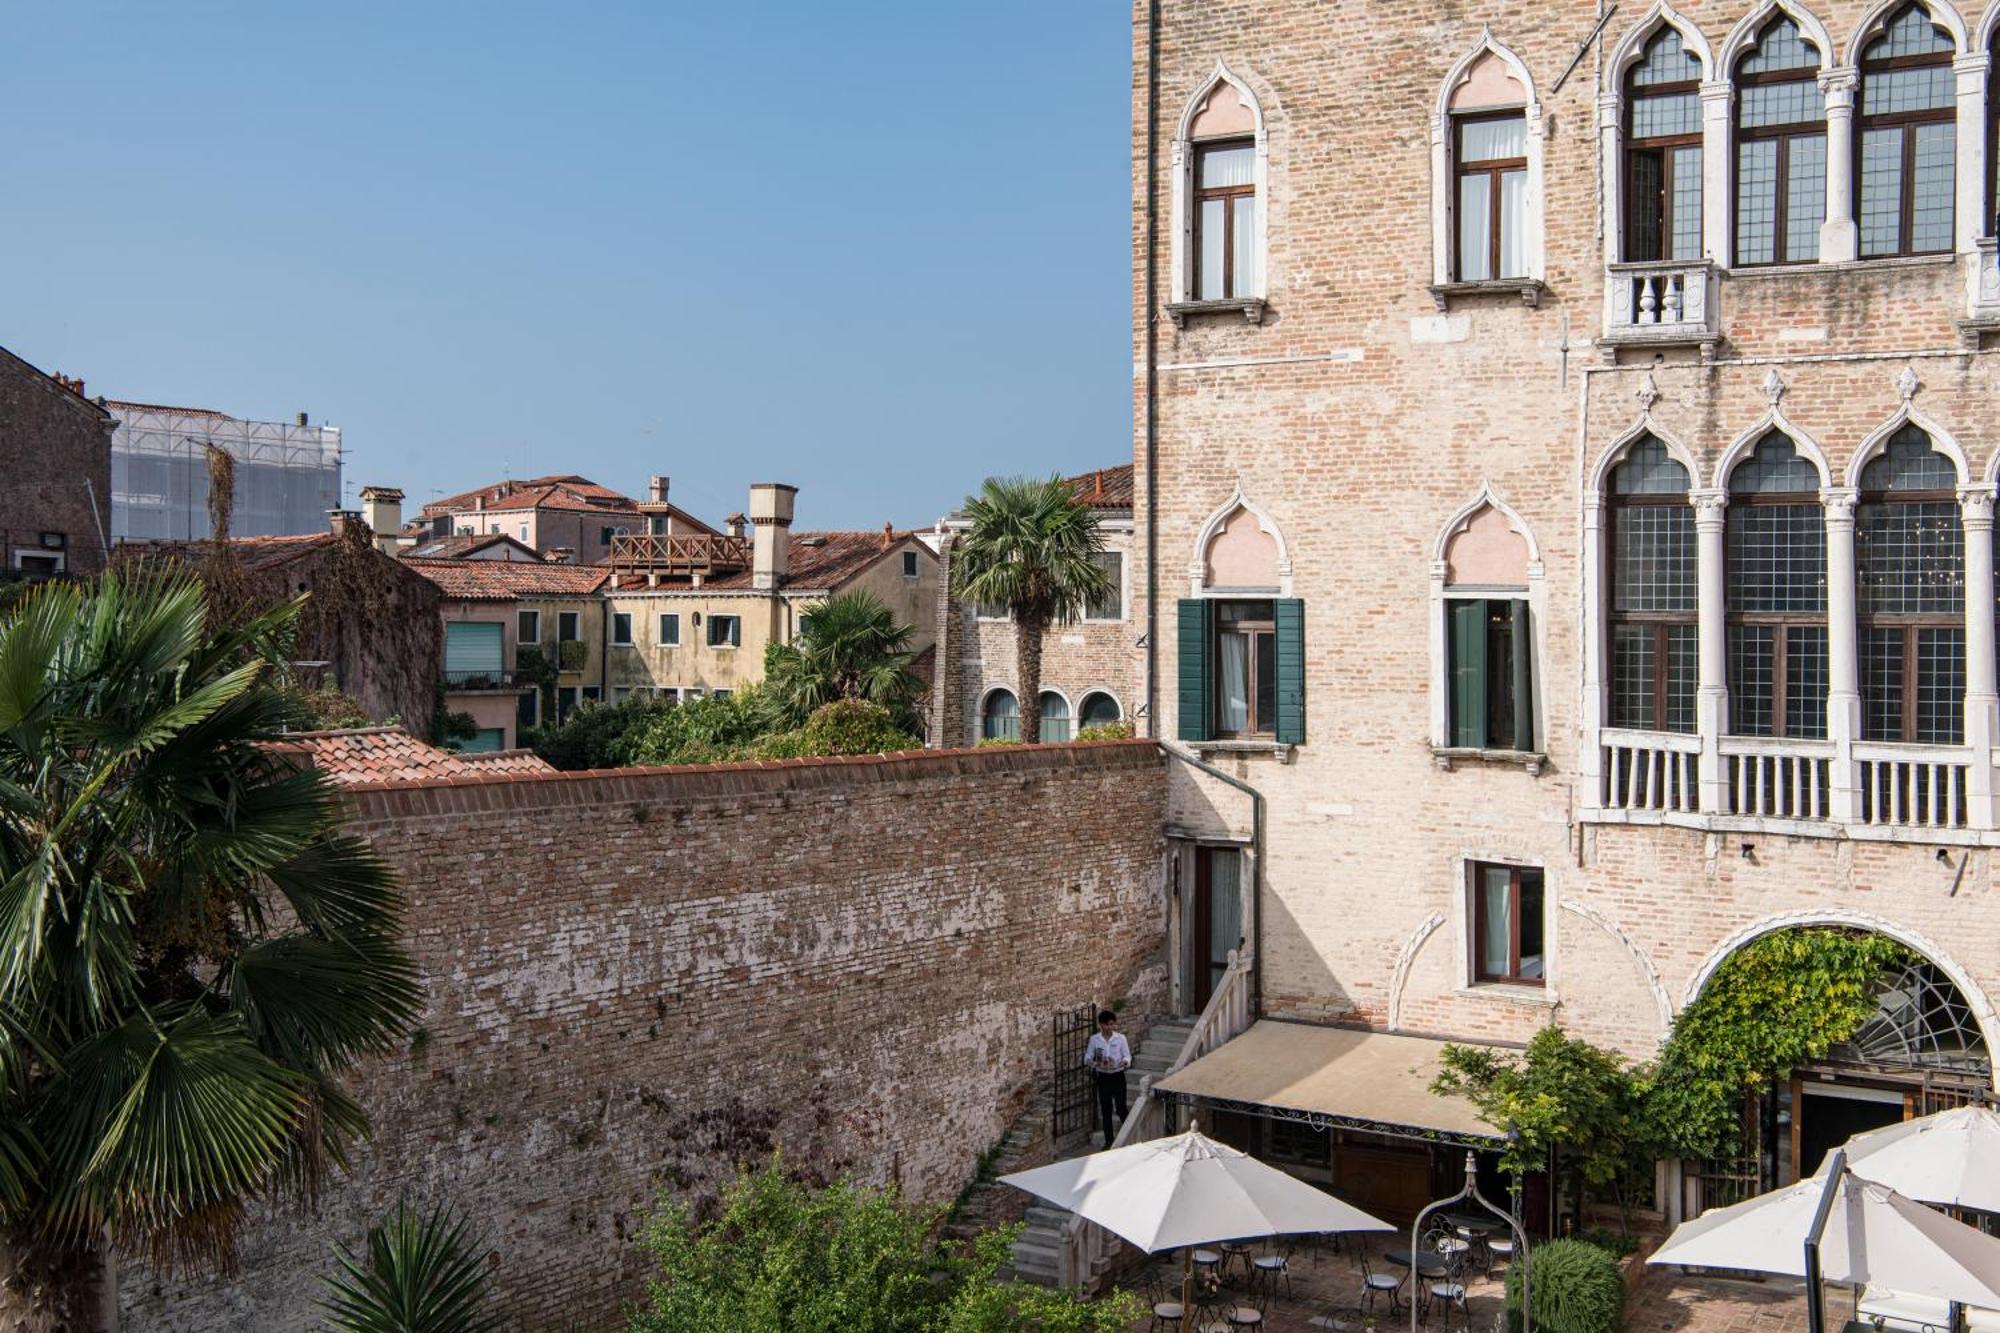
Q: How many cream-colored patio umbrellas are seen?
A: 3